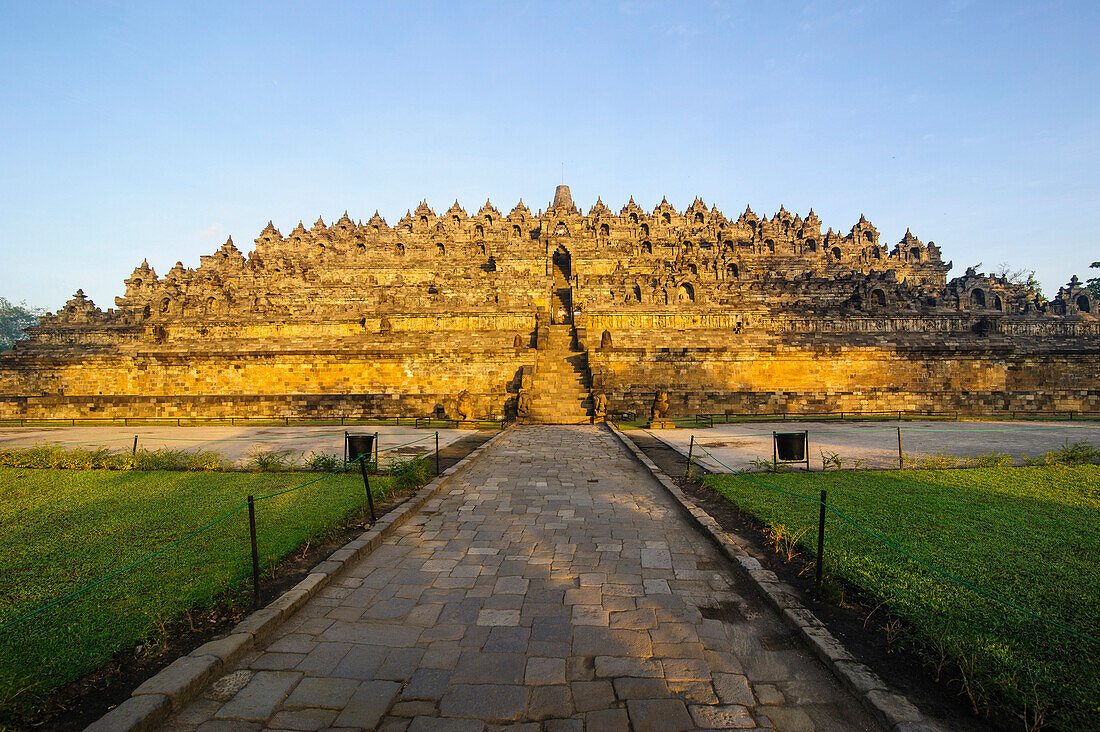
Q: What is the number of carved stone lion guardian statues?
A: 2